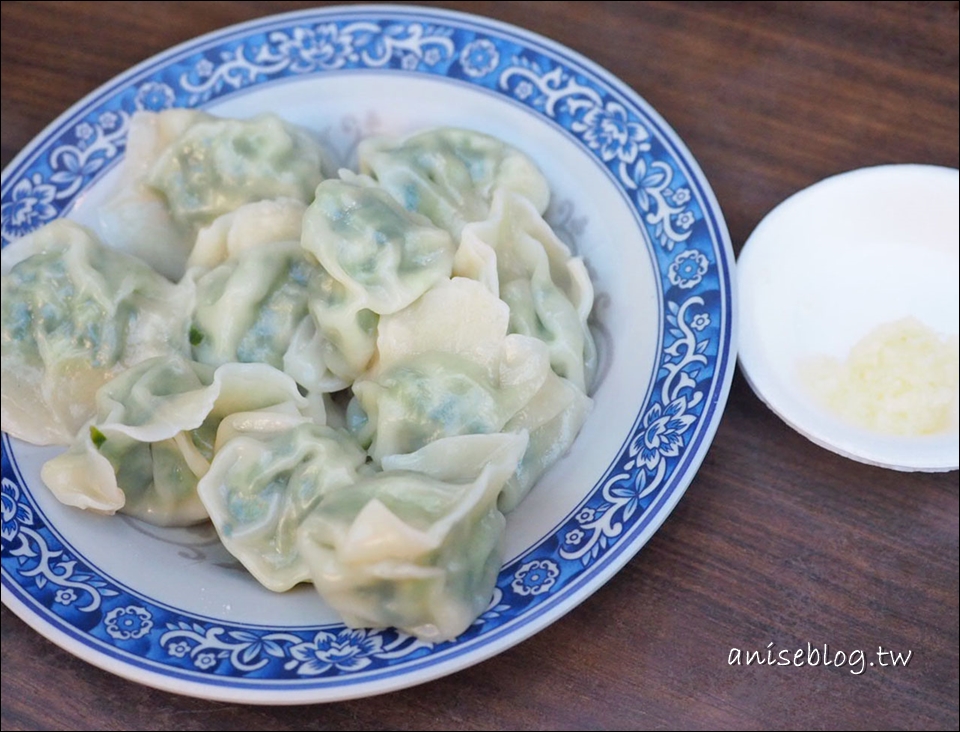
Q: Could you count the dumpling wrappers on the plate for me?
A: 10